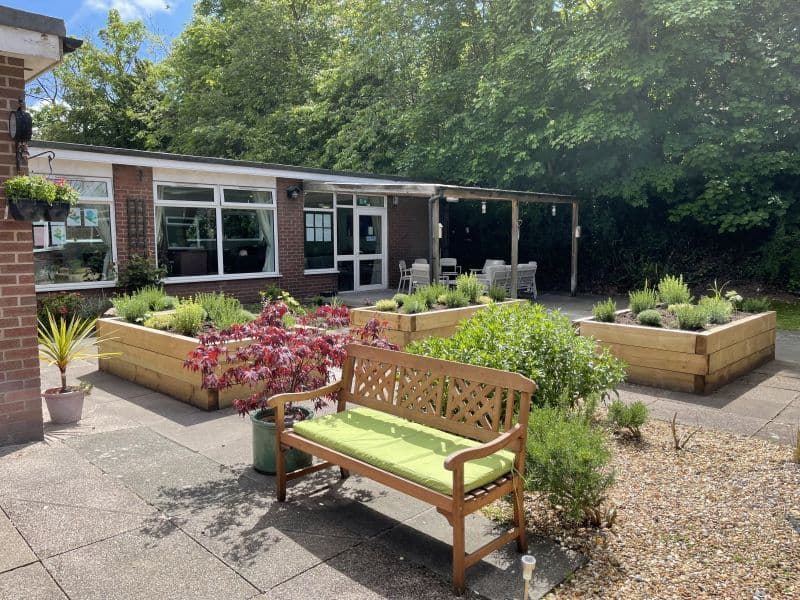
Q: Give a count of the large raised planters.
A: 3